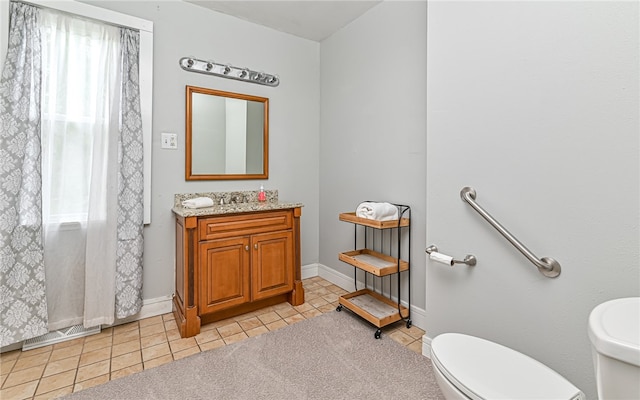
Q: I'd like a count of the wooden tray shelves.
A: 3